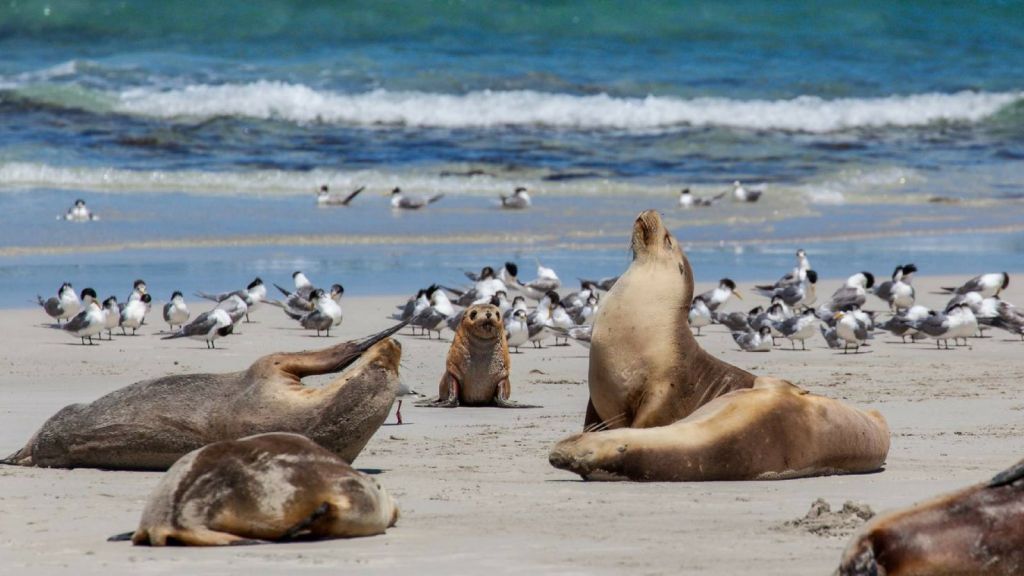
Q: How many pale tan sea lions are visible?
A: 2